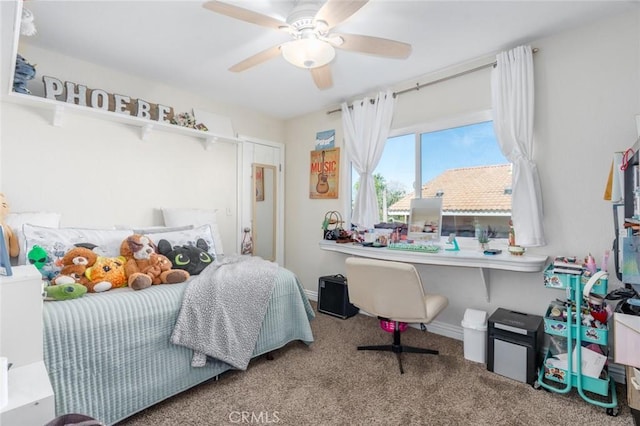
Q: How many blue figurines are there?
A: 1